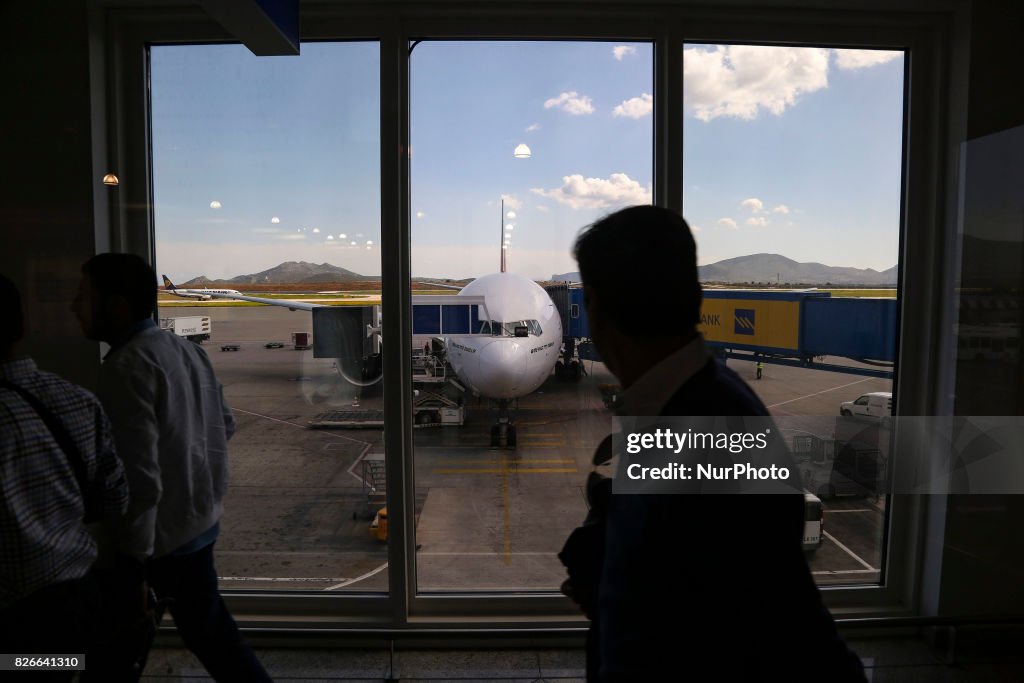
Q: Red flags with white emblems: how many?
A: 0